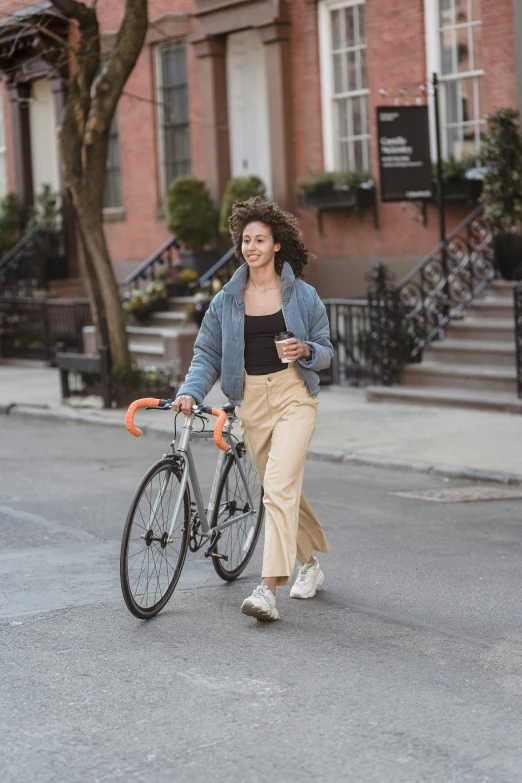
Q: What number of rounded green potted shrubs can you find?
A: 2